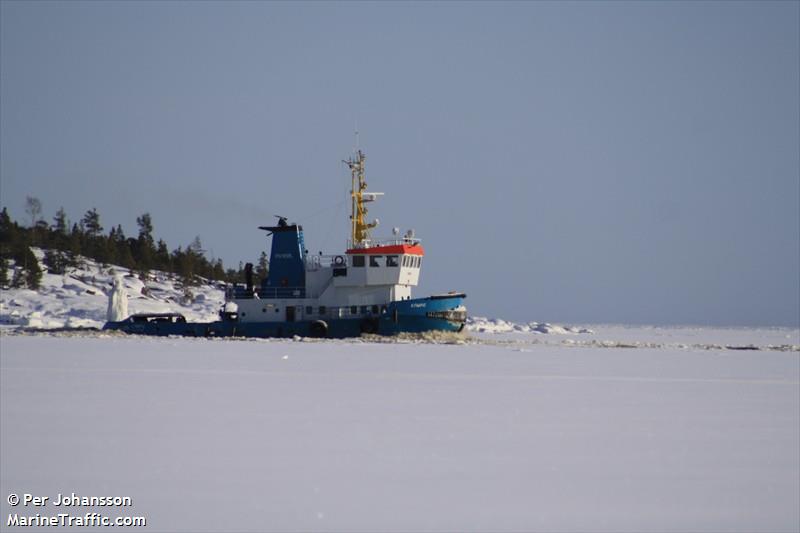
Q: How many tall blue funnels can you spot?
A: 1